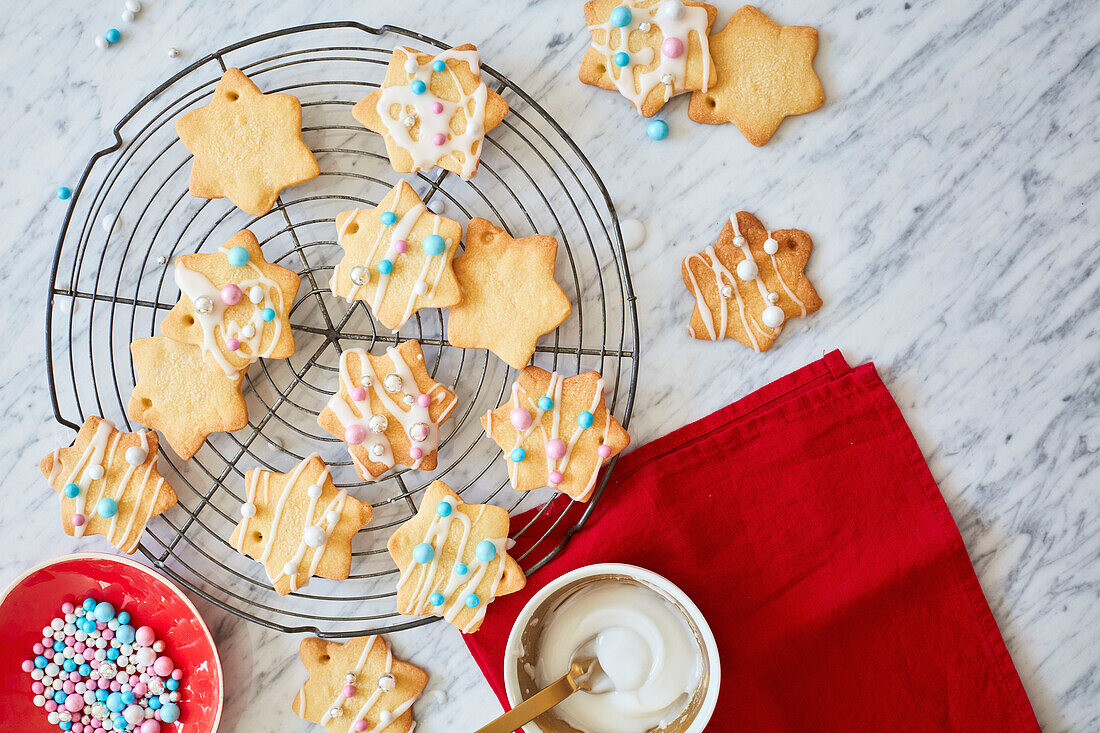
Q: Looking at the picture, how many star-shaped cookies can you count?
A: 15